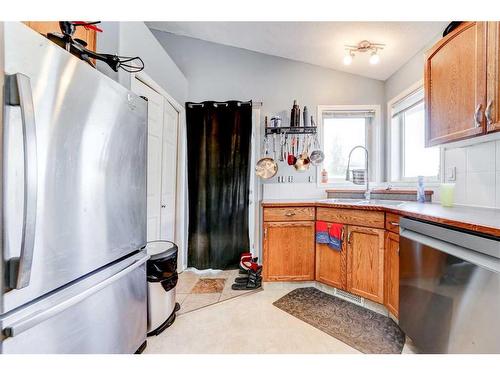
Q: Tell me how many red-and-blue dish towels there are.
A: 2